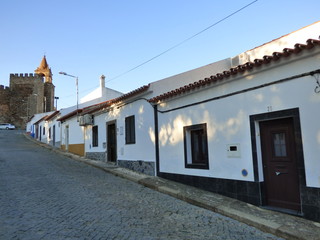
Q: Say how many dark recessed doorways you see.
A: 2